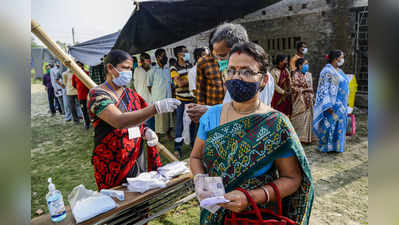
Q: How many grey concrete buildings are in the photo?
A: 1